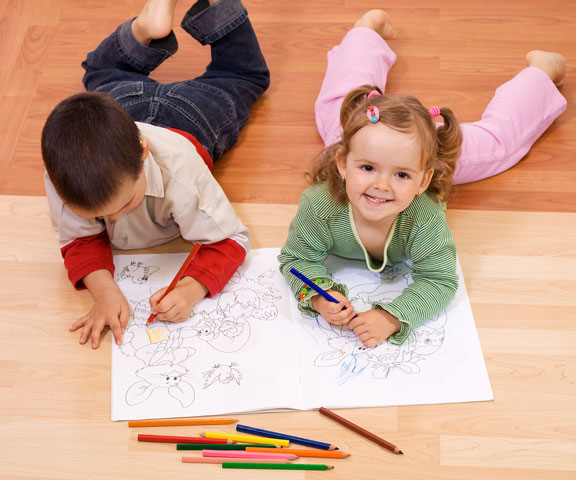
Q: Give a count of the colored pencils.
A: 12